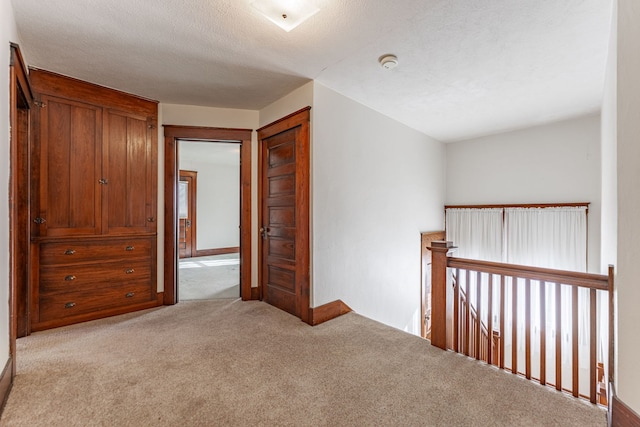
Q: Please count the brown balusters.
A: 11